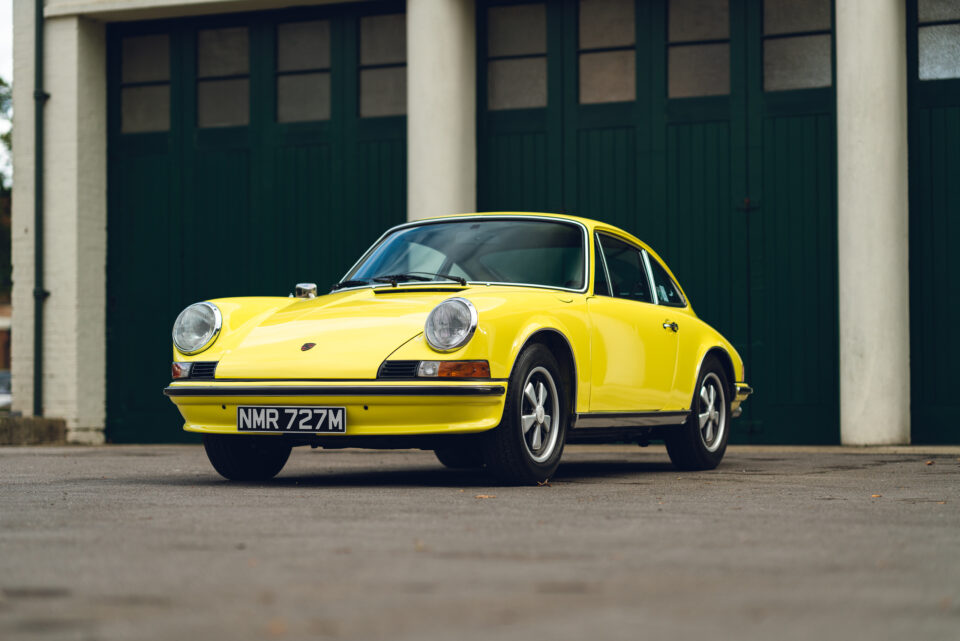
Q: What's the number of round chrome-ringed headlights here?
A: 2